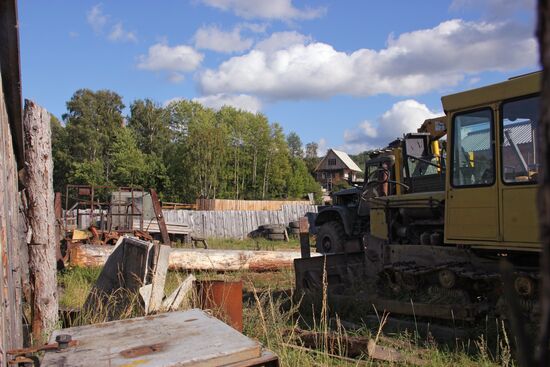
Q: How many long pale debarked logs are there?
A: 1